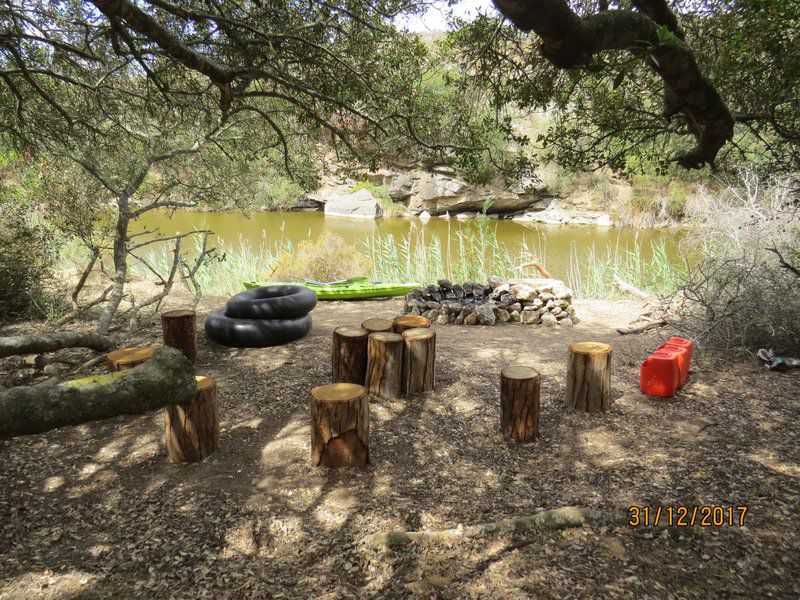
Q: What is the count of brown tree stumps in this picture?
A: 11